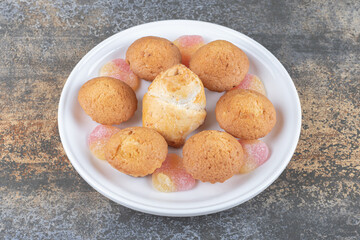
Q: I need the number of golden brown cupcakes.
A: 6